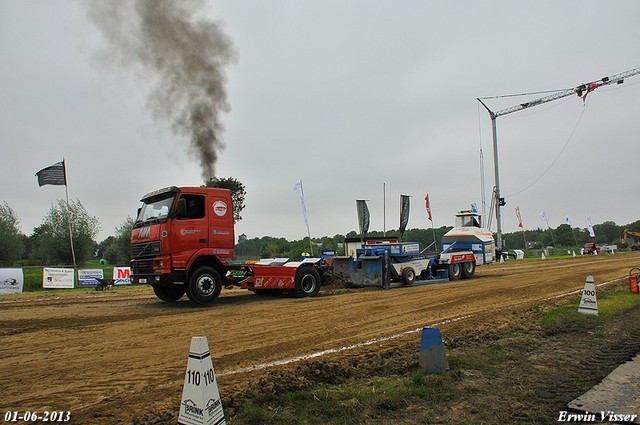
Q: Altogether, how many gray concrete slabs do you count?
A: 1